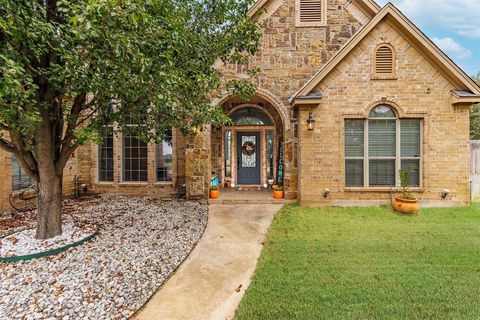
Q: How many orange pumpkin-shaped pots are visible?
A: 2